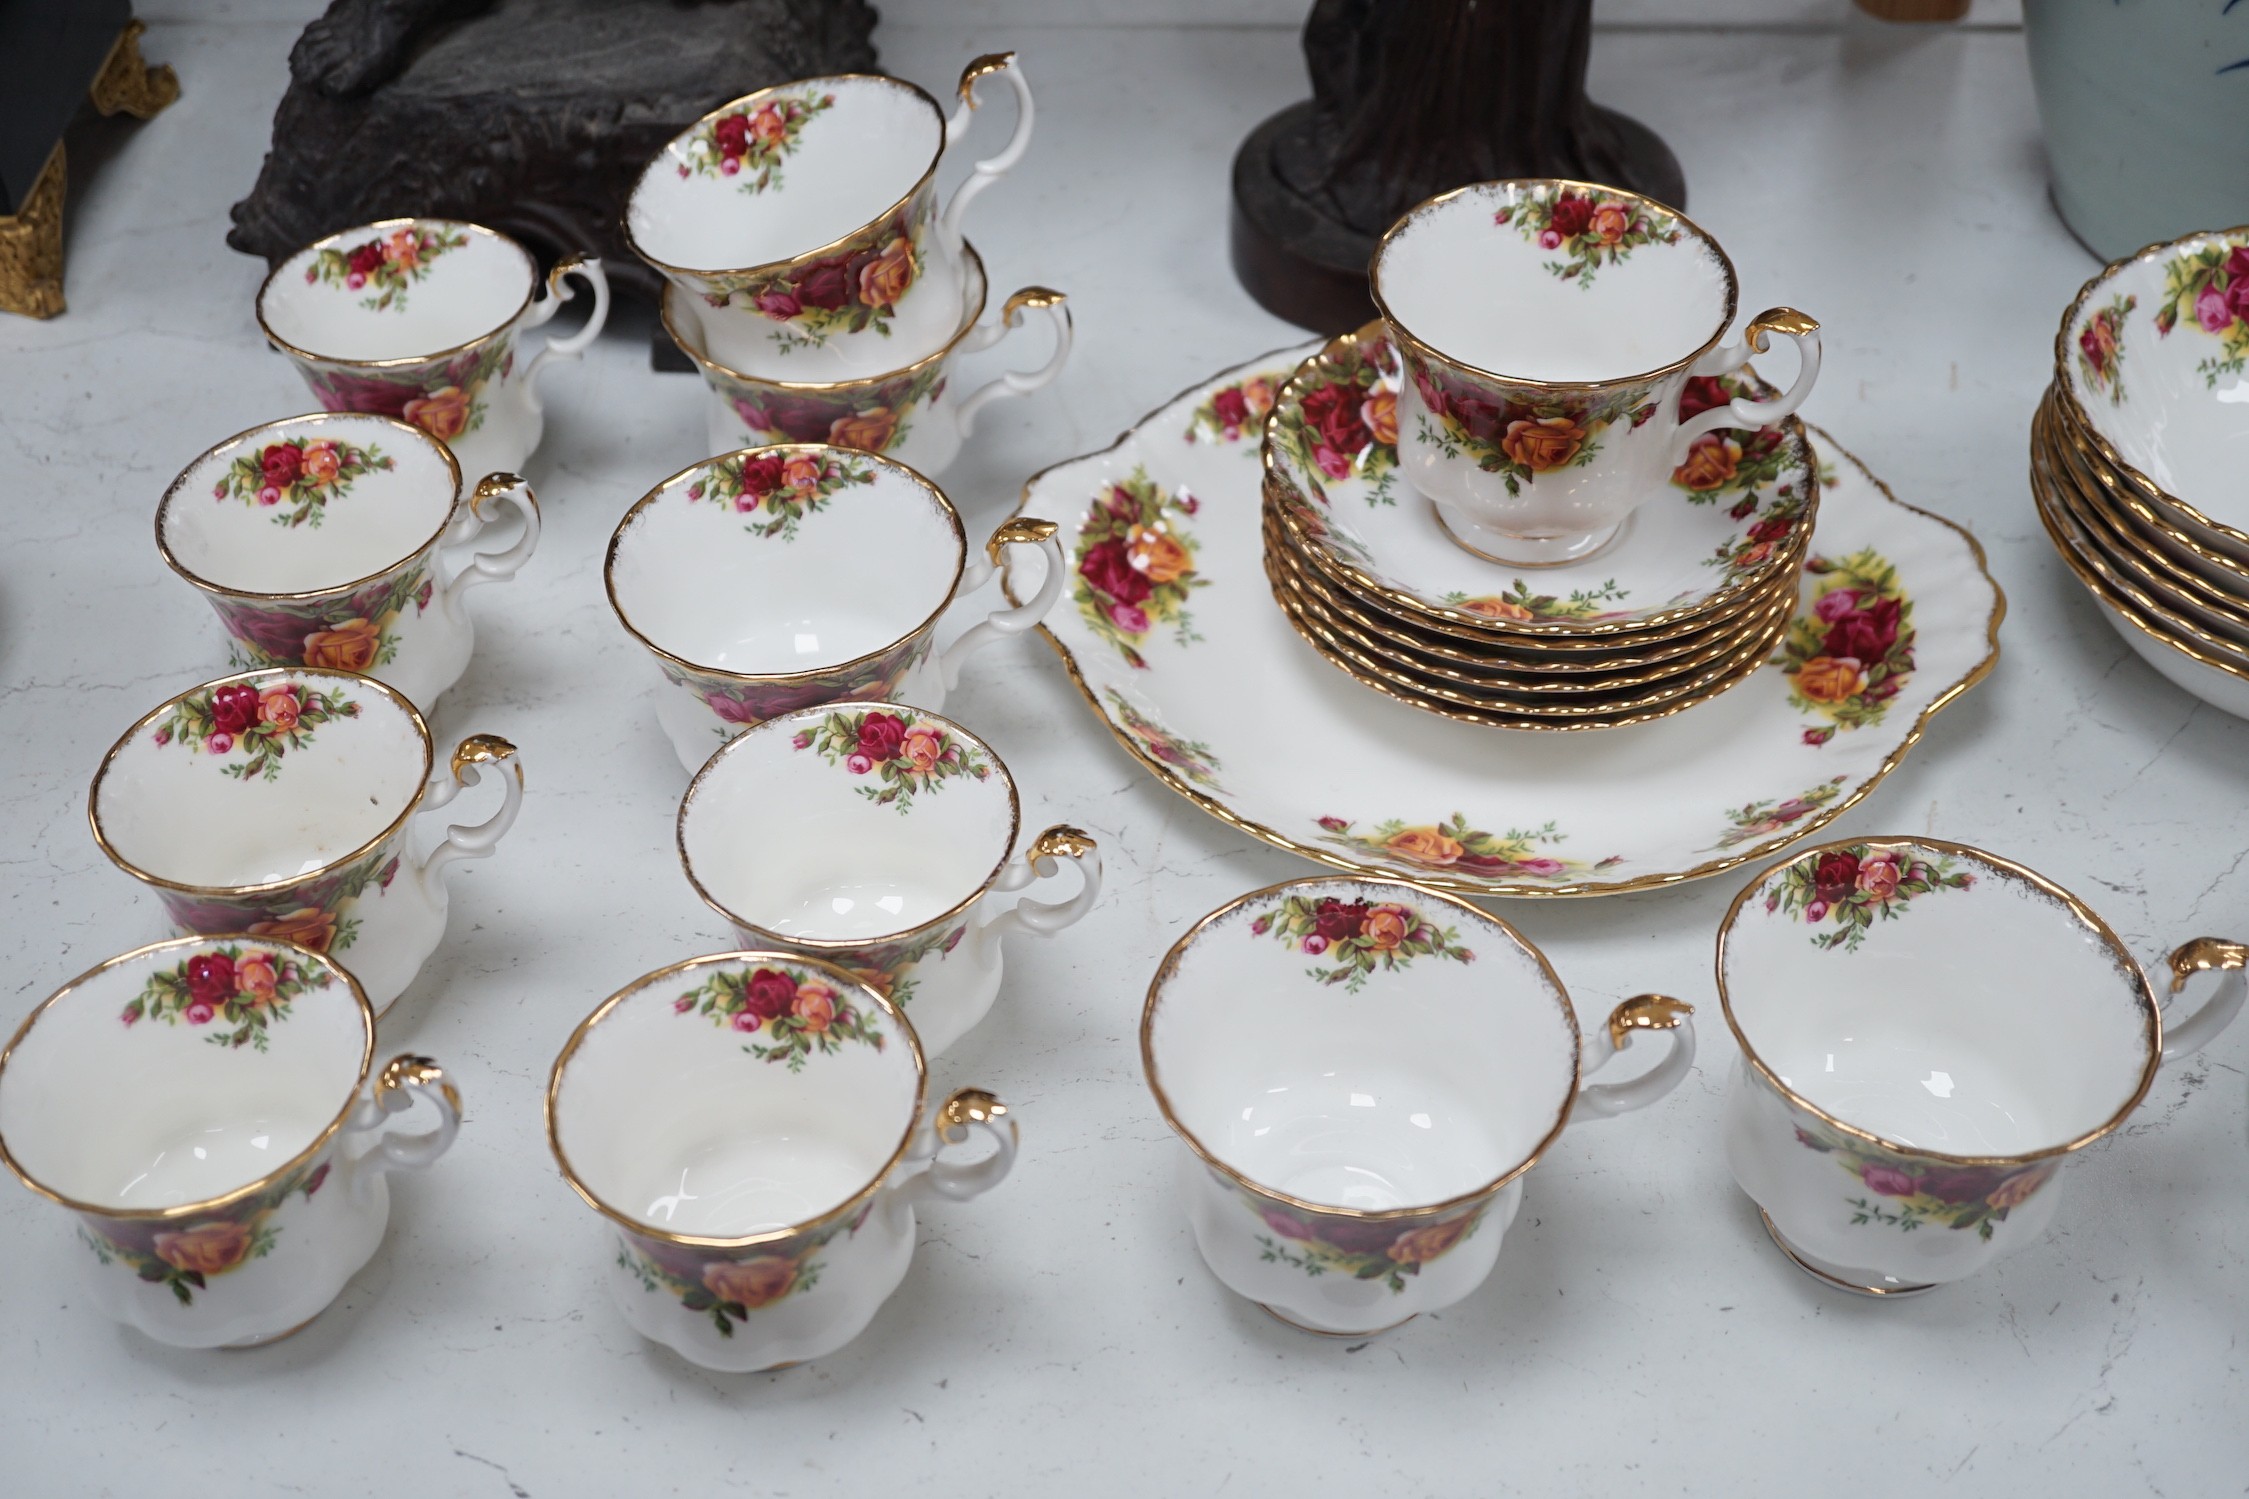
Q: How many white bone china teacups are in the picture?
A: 12